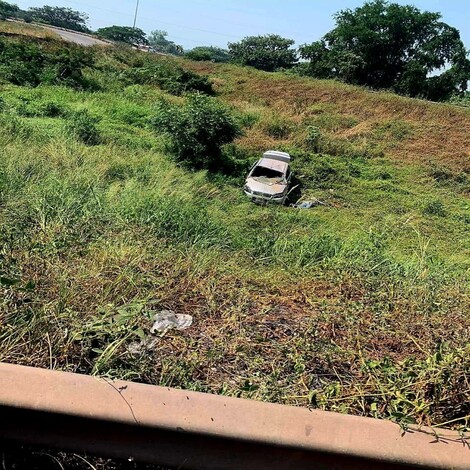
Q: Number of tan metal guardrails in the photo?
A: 1